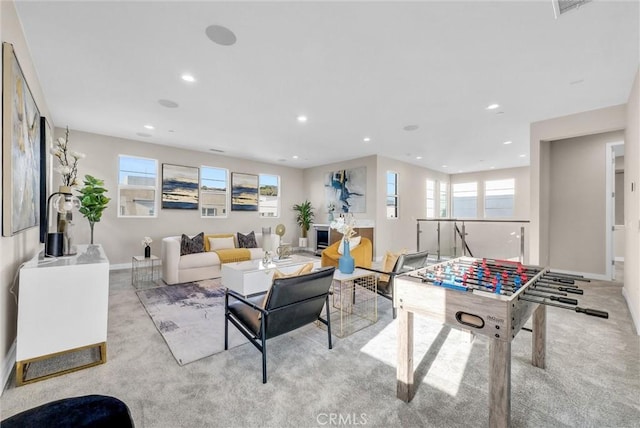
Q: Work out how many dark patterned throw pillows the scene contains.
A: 2